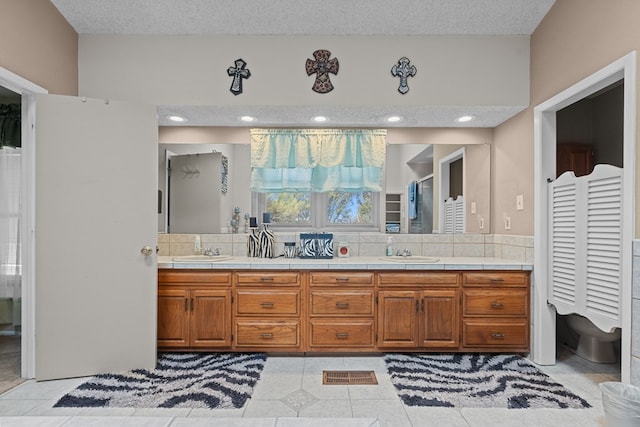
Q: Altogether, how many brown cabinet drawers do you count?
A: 9